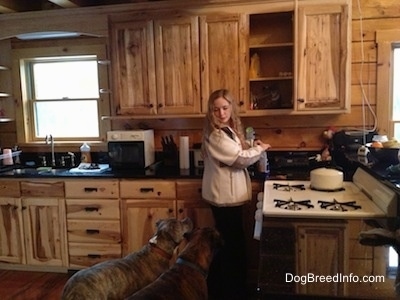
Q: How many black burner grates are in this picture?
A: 4